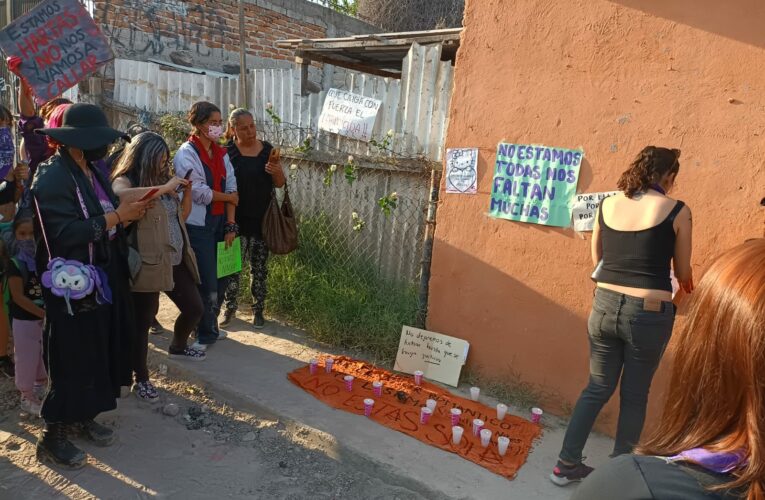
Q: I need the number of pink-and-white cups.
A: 10